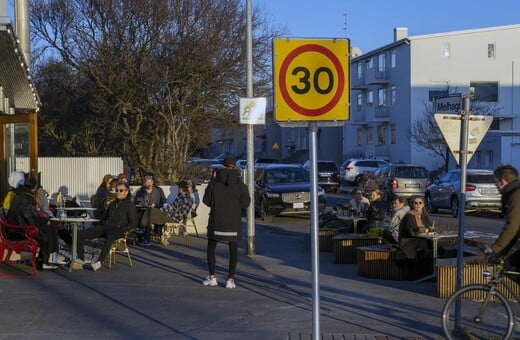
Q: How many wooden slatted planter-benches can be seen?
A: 4